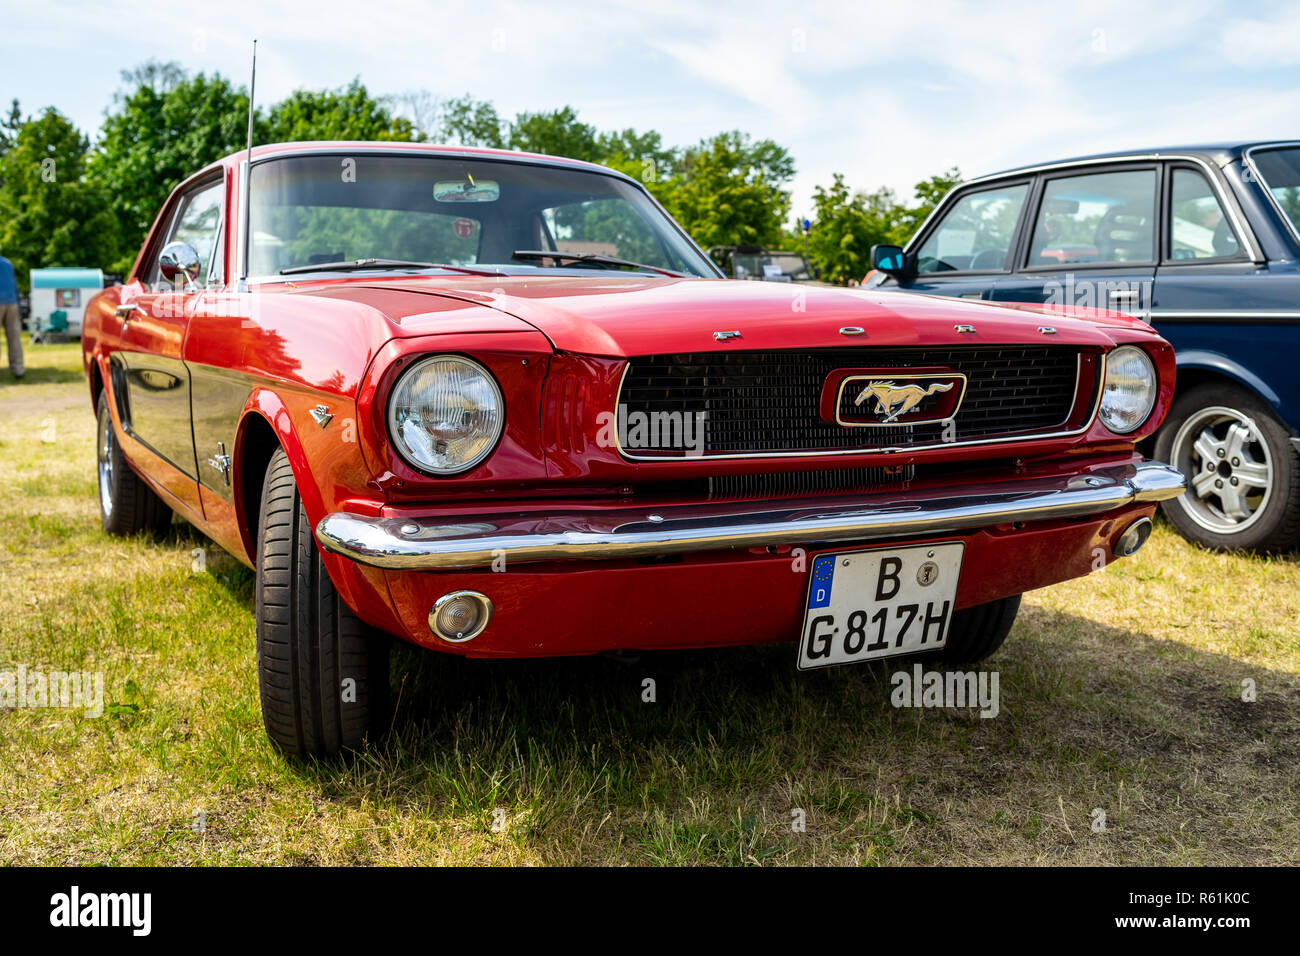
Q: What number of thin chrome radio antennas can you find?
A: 1